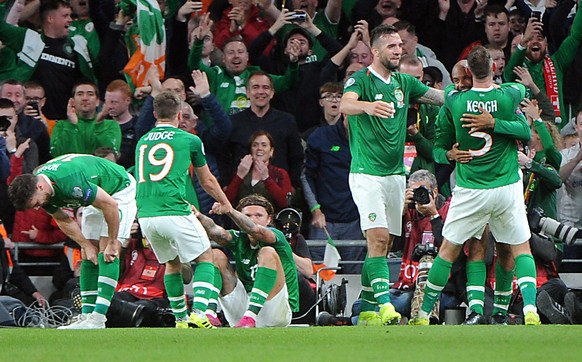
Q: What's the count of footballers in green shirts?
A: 6